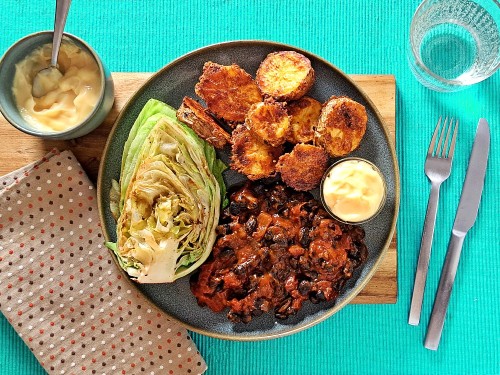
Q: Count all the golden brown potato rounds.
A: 8